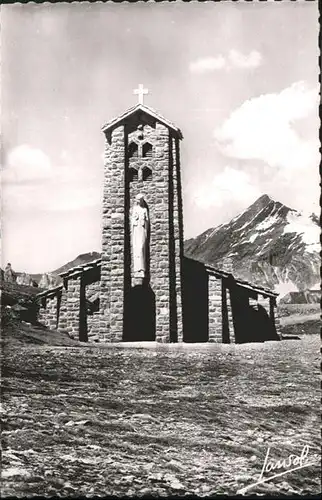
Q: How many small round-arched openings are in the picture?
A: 4